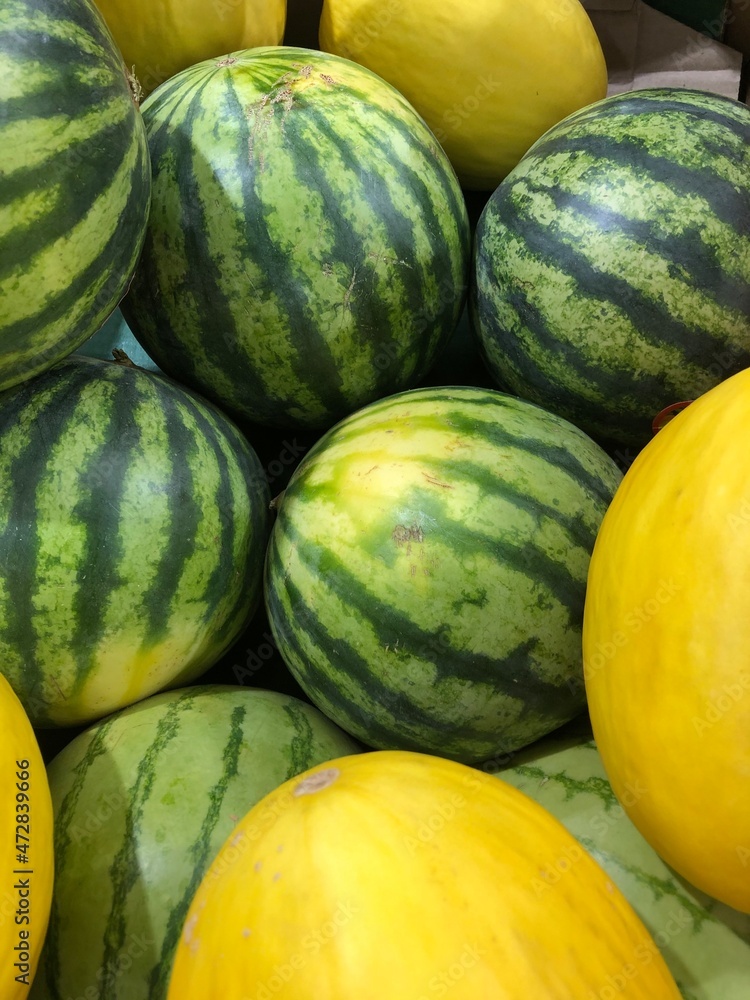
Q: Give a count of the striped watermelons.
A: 7